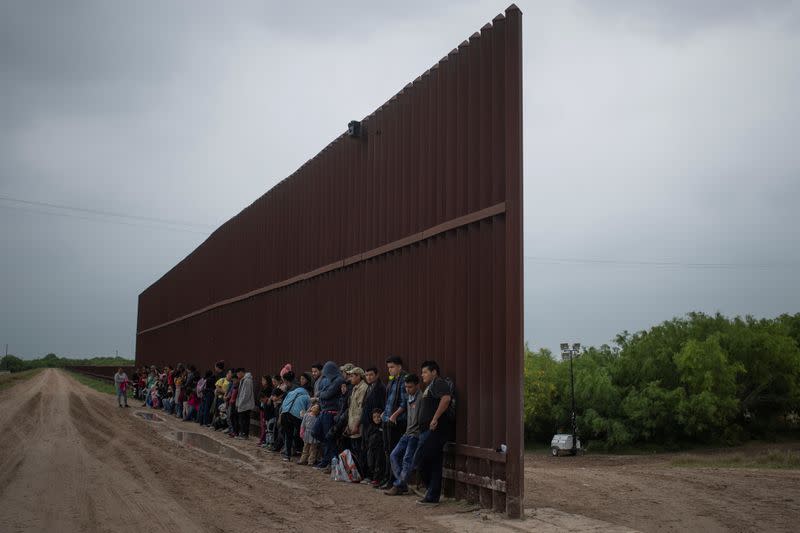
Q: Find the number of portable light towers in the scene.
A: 1